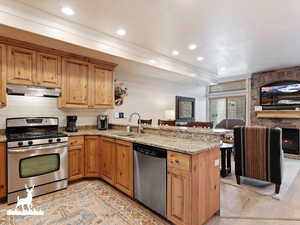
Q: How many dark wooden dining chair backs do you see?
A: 3